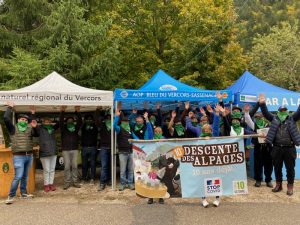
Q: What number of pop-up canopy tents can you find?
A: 3